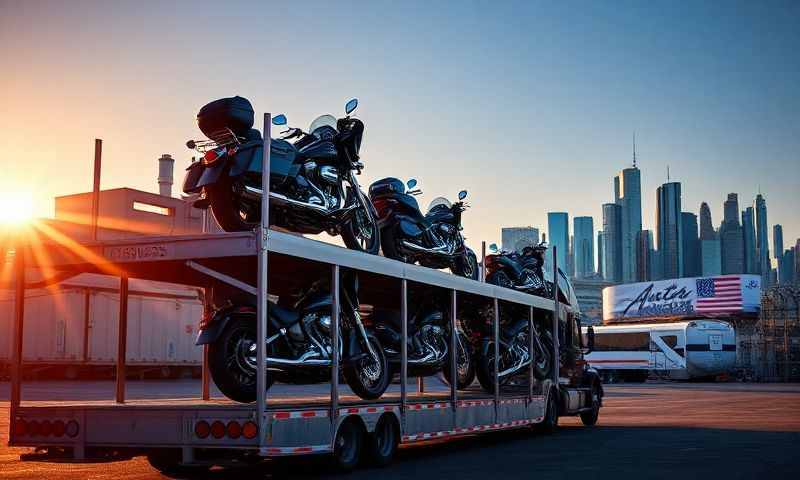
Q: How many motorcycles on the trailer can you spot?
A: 6